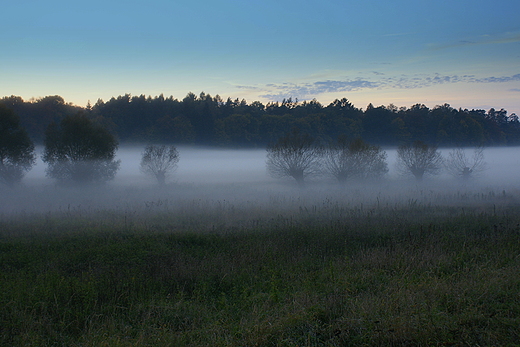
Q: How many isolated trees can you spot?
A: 7